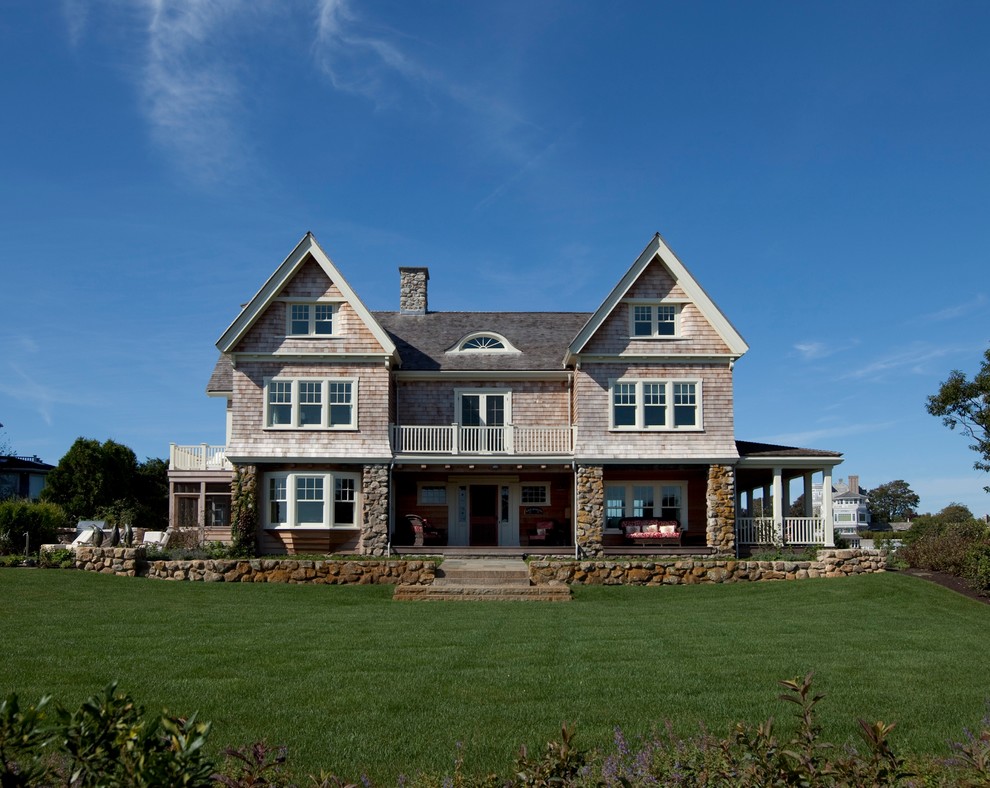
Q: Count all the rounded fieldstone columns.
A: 4